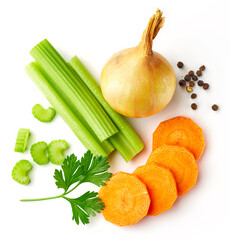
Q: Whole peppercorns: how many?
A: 13